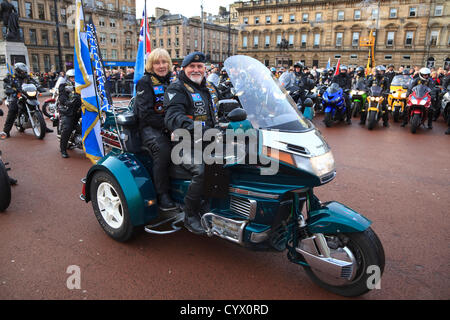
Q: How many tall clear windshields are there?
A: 1